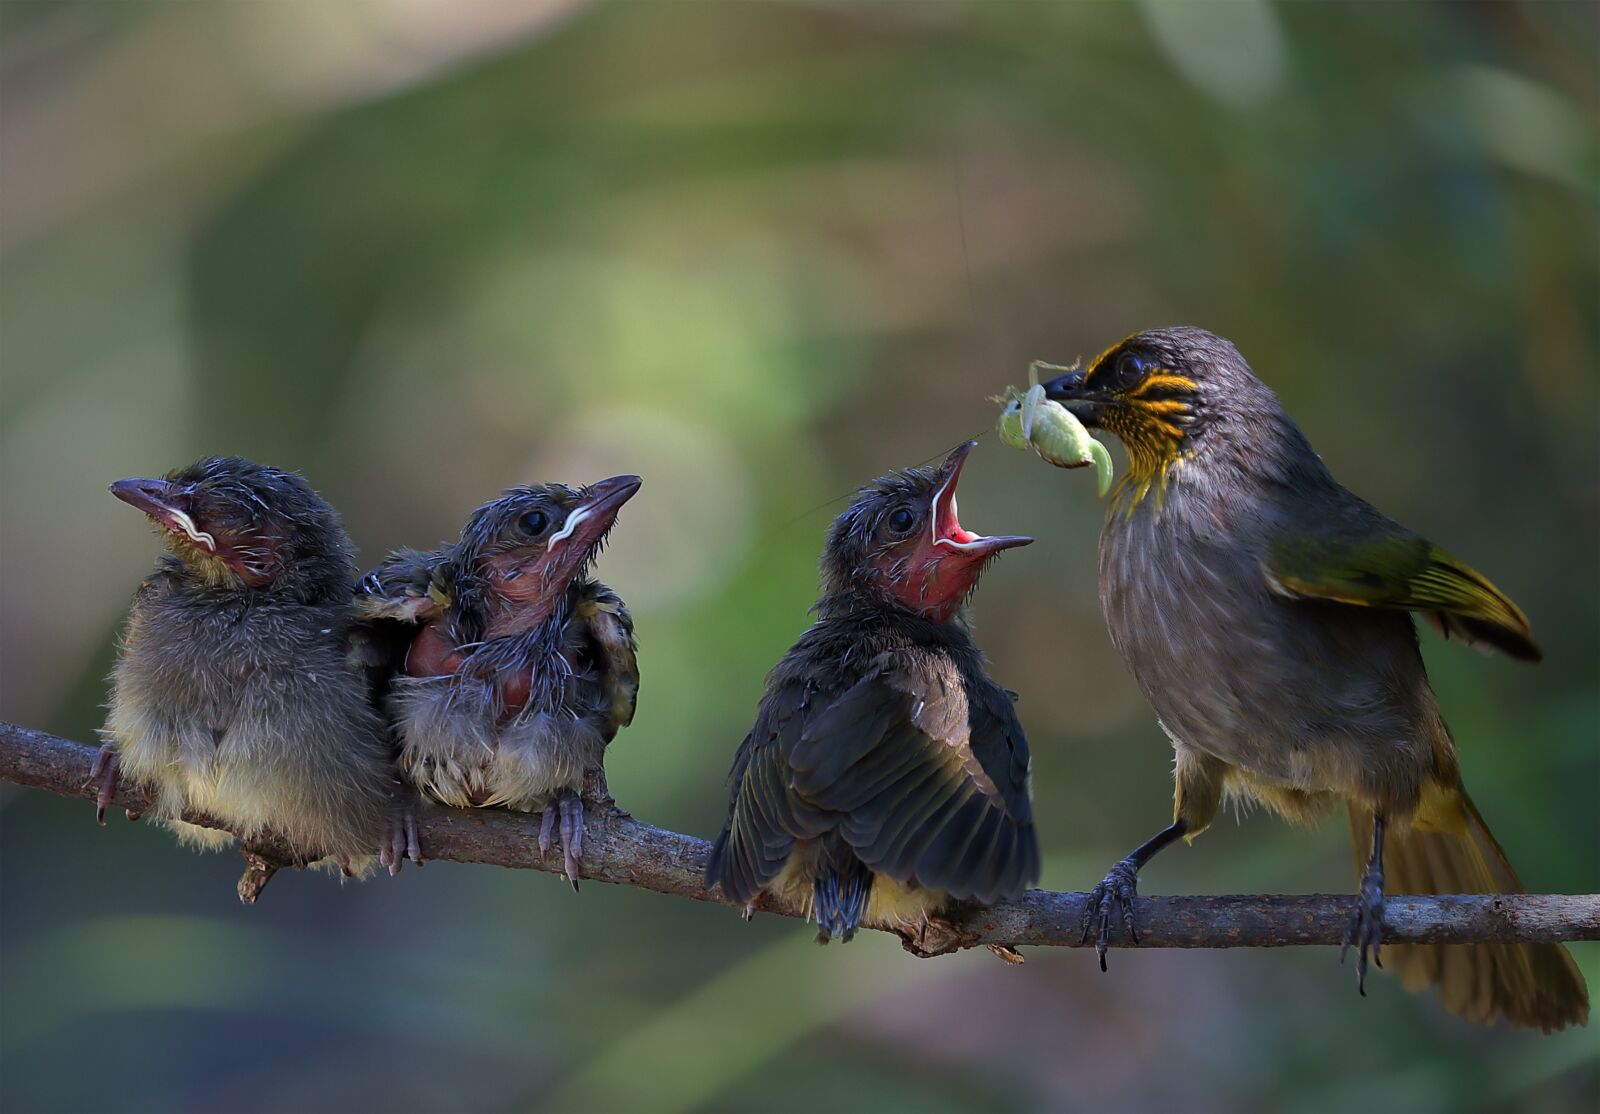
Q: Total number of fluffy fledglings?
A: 3